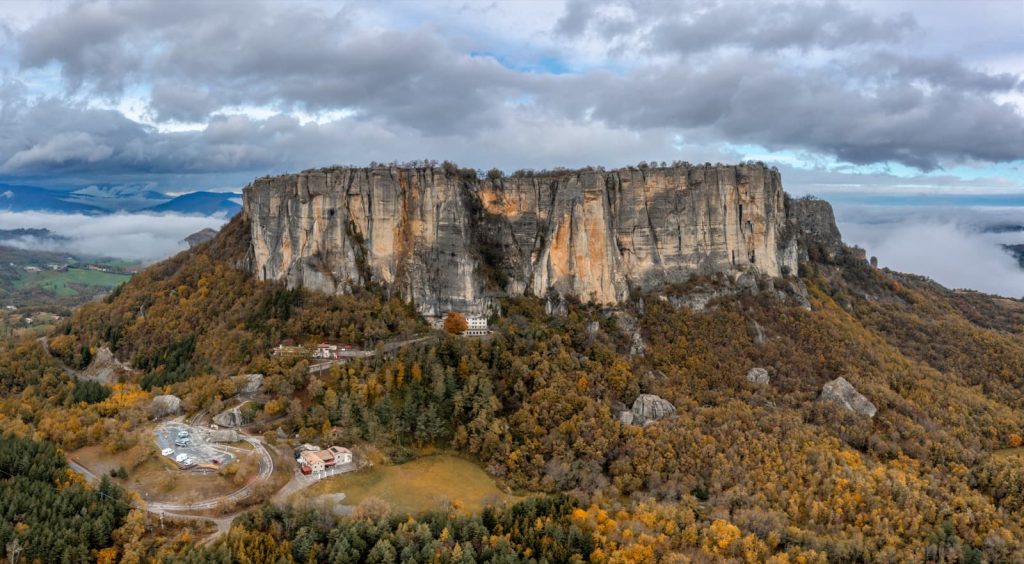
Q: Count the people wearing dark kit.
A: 0